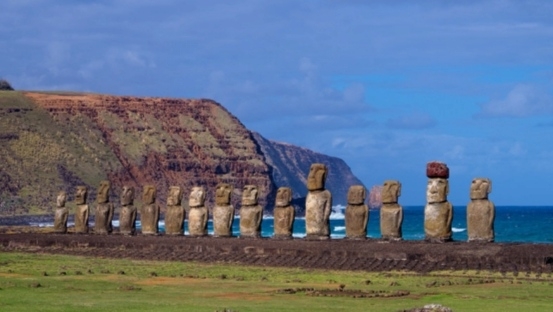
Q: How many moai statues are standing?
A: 15